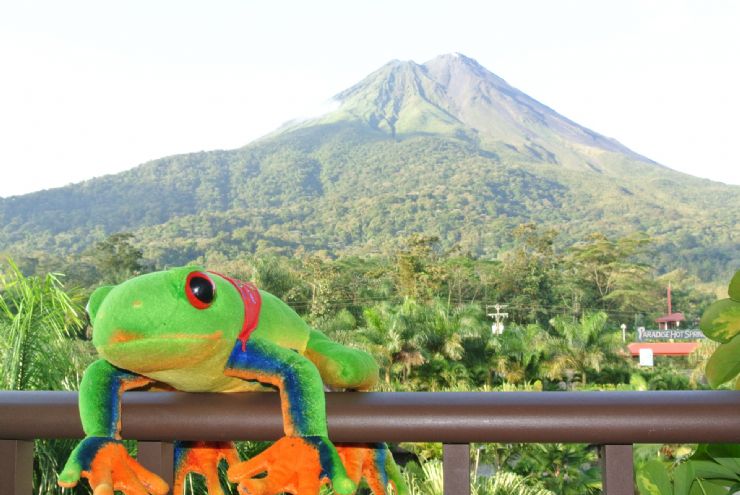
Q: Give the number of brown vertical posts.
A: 4